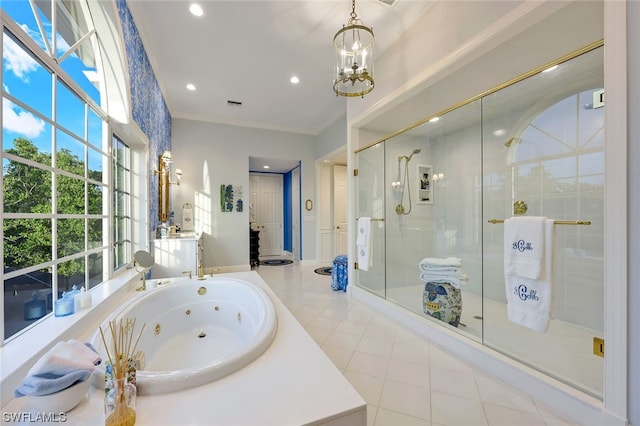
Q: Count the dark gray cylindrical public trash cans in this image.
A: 0